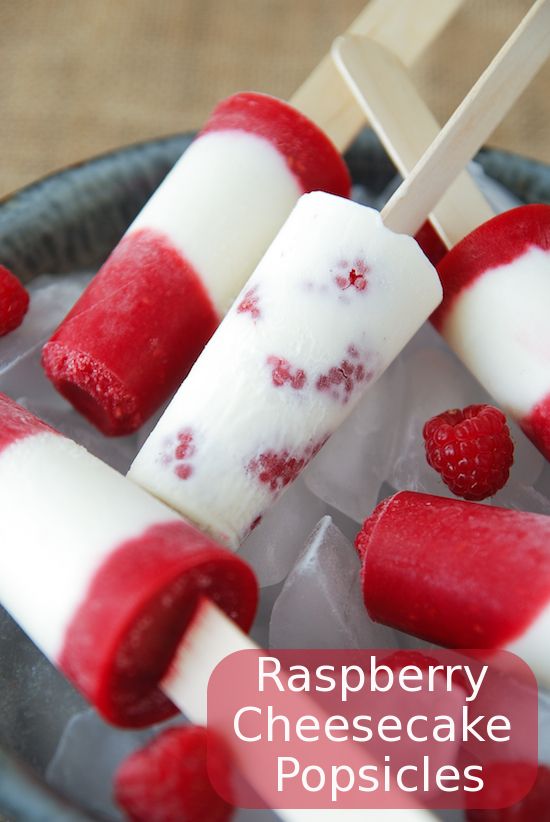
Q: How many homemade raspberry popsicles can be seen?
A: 5